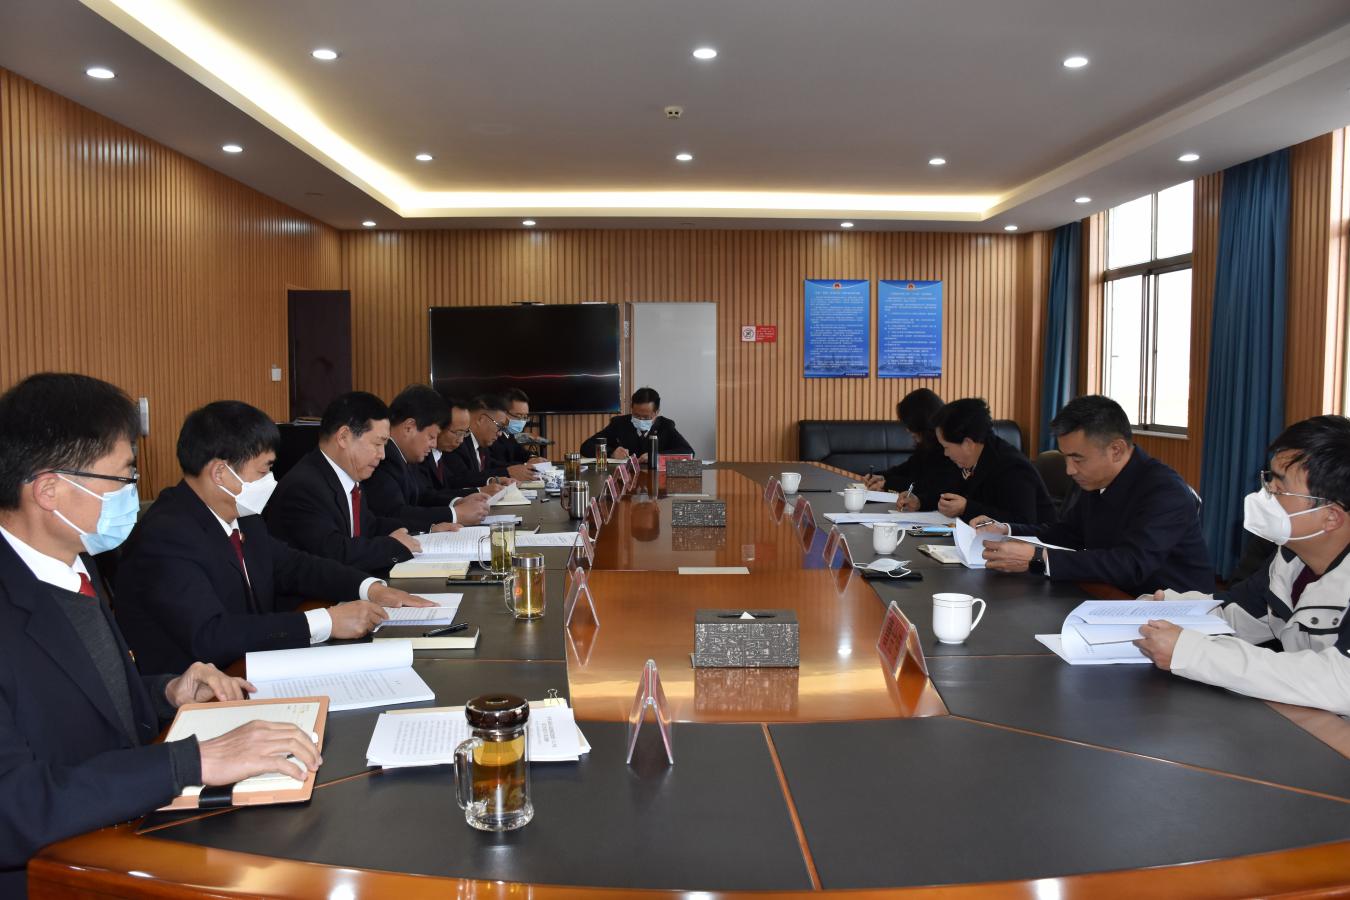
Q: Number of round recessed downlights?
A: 14